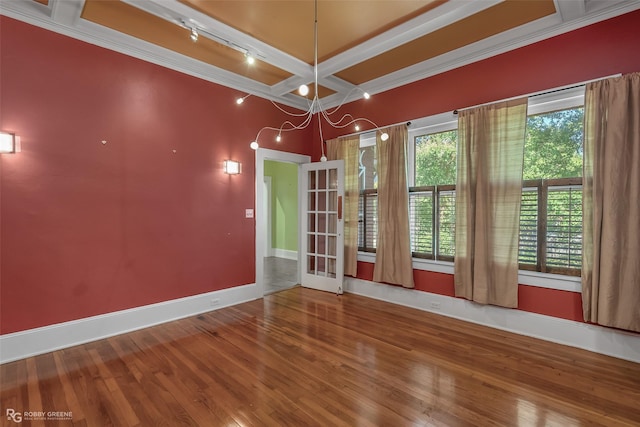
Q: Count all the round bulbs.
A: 4